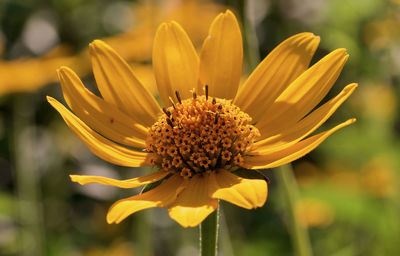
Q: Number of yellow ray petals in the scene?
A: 13